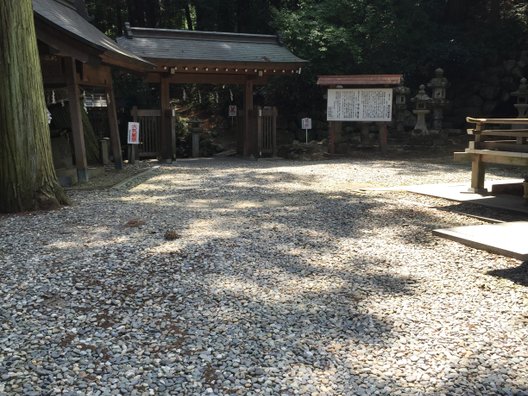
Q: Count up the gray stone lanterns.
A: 4